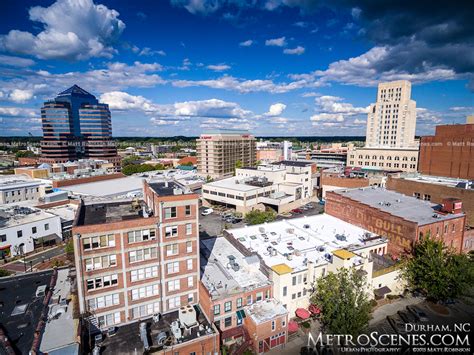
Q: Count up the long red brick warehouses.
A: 1